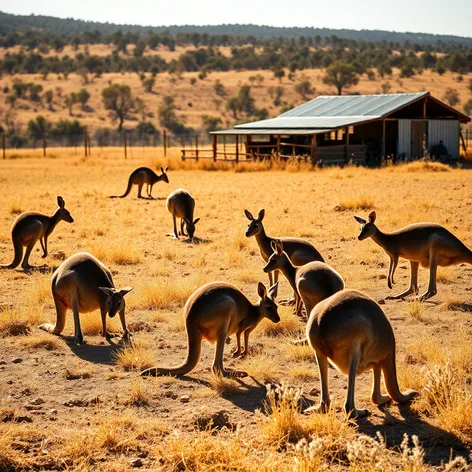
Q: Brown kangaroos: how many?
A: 9